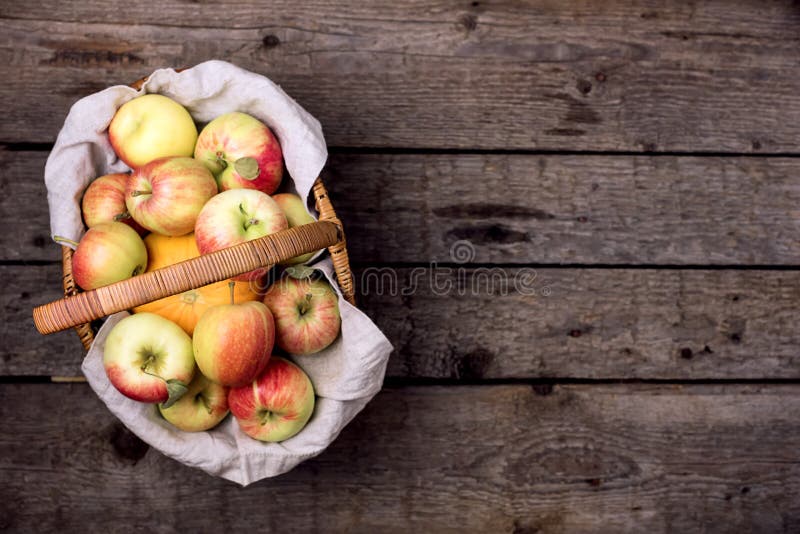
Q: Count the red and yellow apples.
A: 12